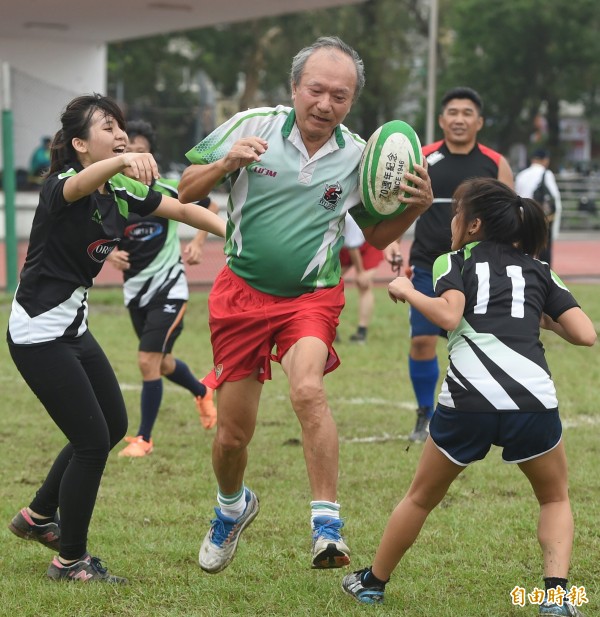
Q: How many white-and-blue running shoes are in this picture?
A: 2